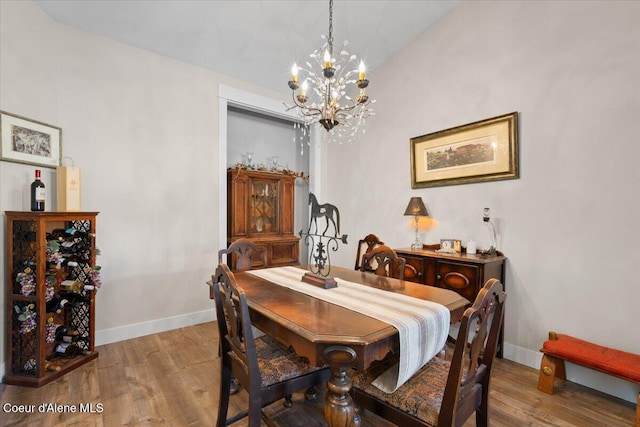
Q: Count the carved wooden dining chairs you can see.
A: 5